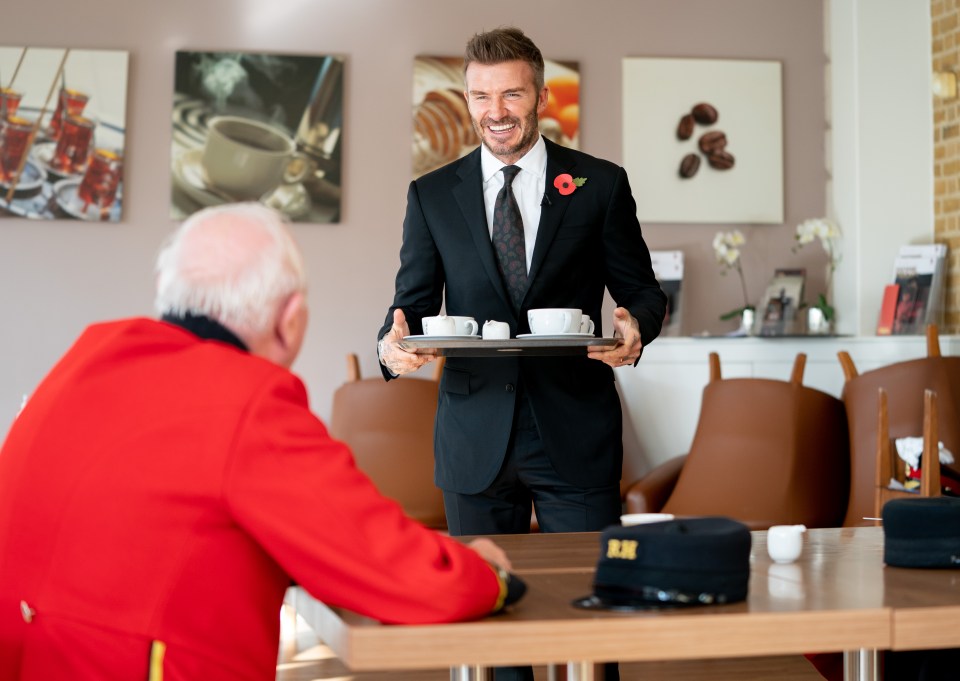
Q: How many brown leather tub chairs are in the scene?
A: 3